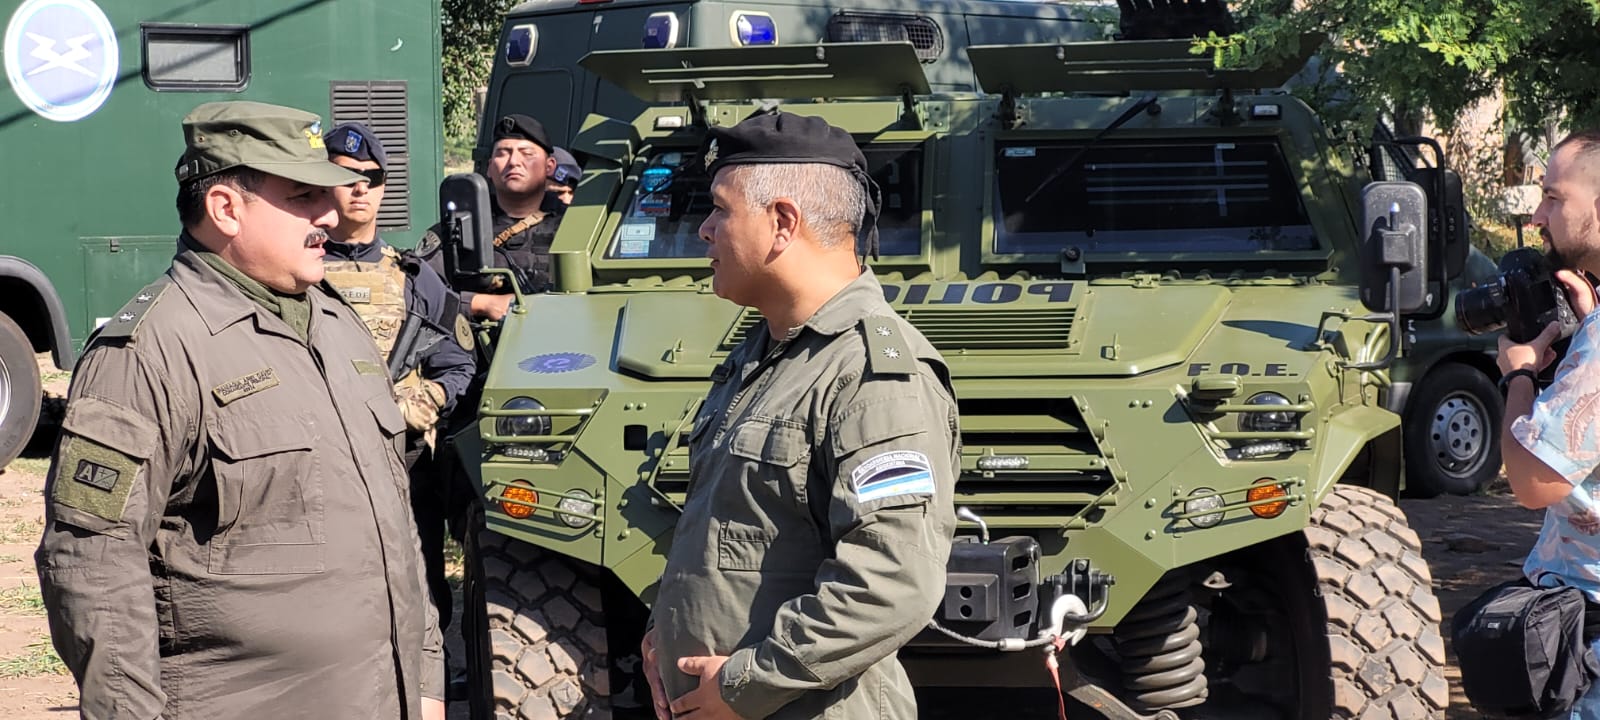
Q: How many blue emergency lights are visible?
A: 3